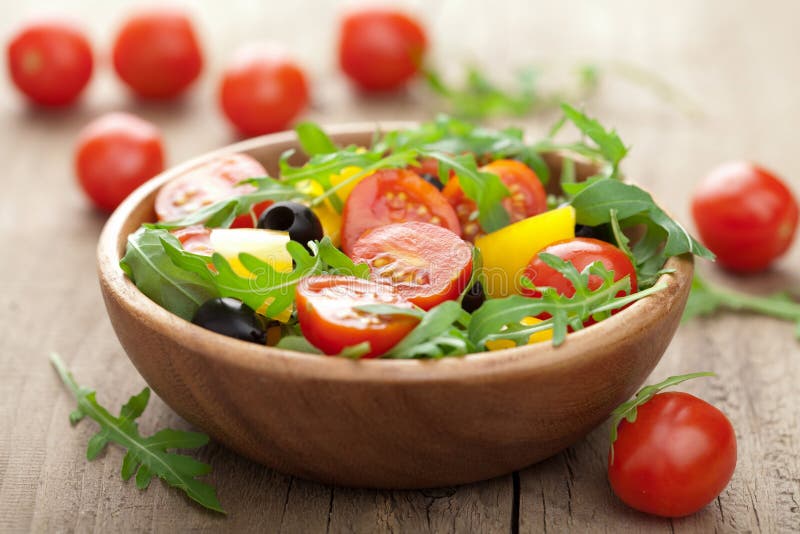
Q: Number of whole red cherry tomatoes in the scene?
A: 7